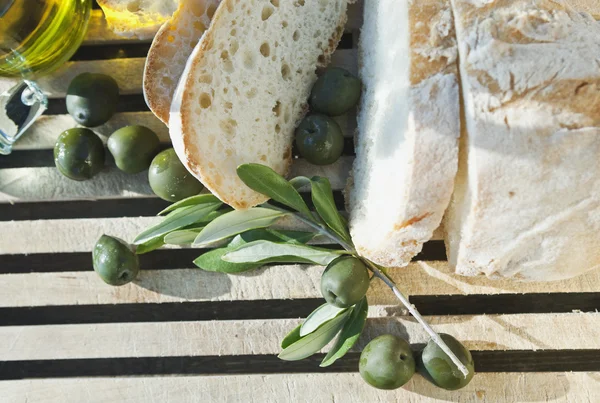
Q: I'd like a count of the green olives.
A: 10